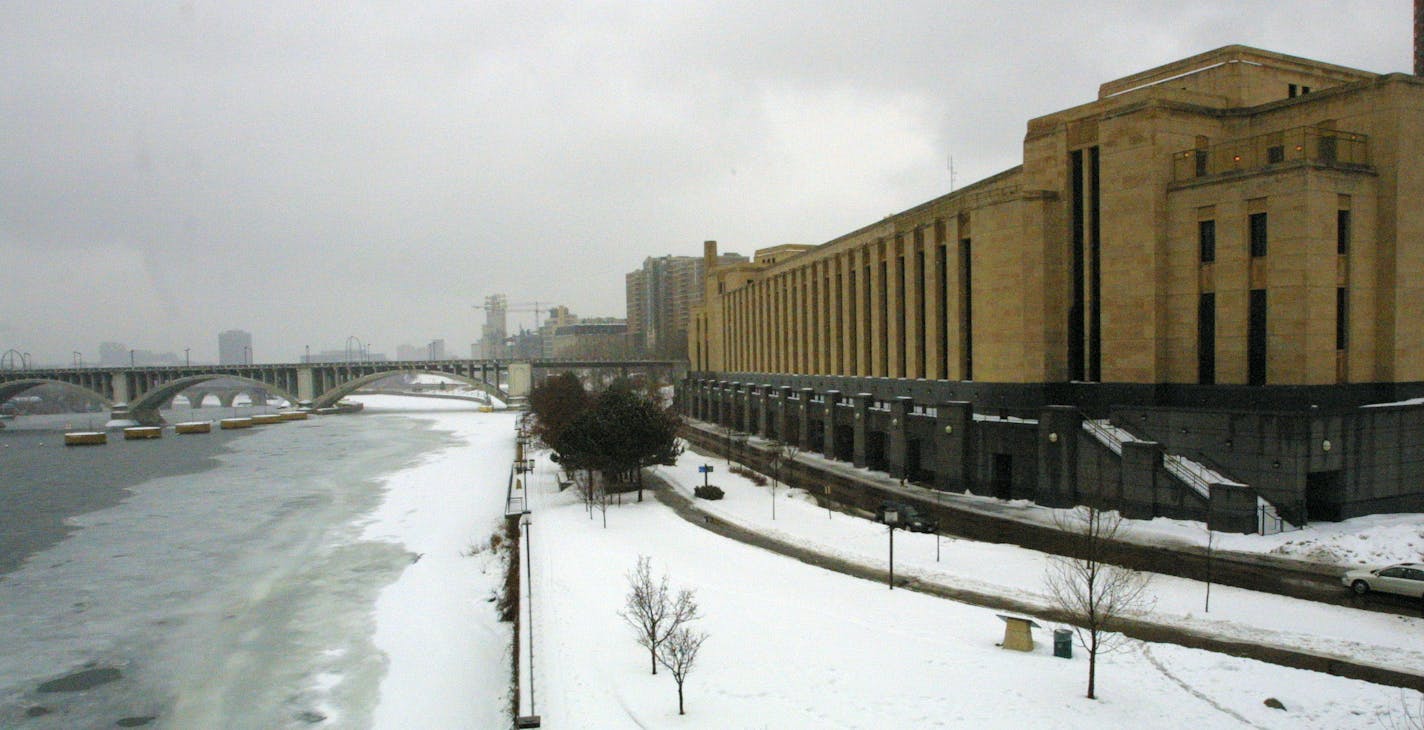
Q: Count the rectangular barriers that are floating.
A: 6